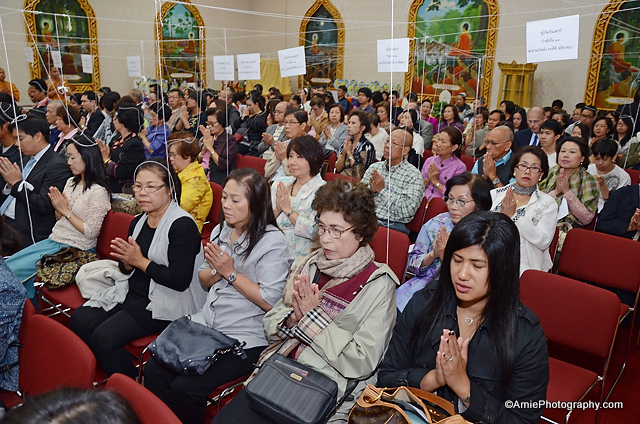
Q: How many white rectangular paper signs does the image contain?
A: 9